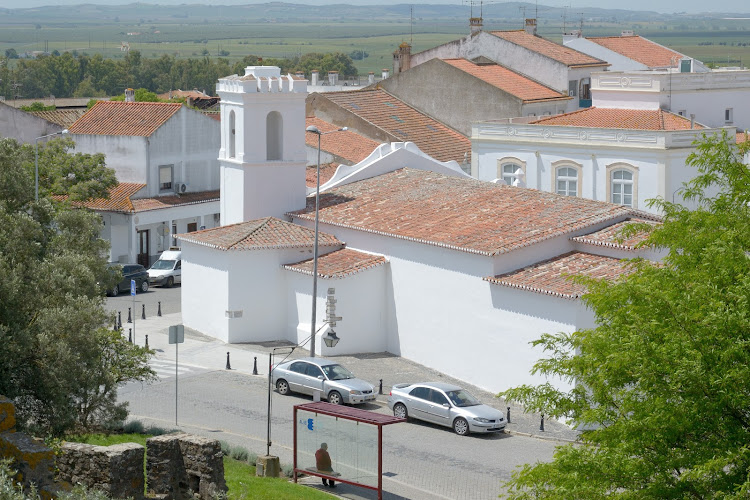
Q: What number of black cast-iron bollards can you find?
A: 12